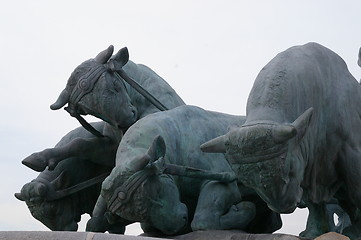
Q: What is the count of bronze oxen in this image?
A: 4